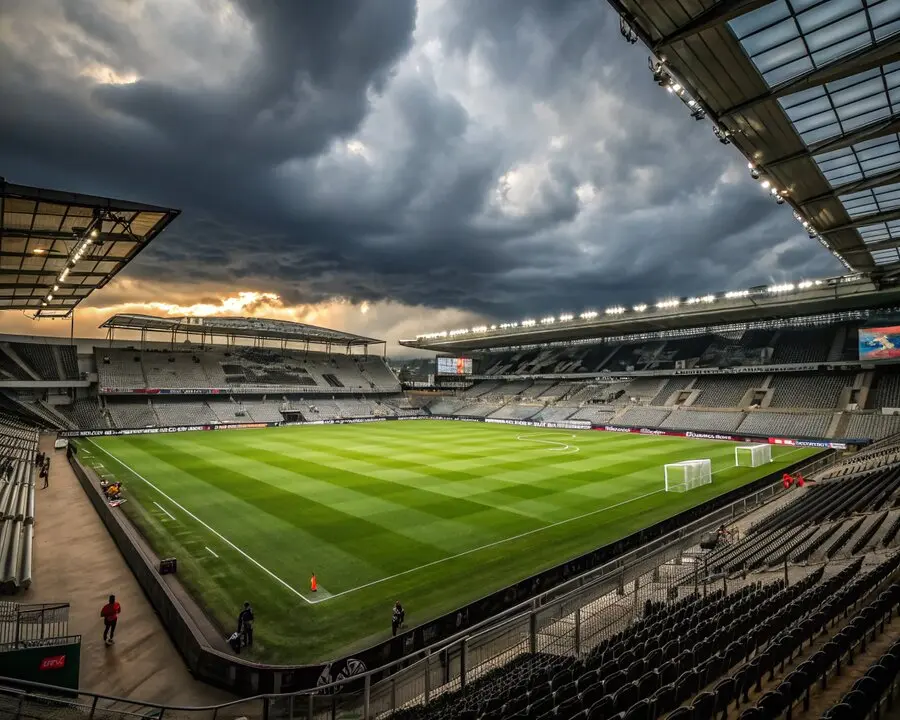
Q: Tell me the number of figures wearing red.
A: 3